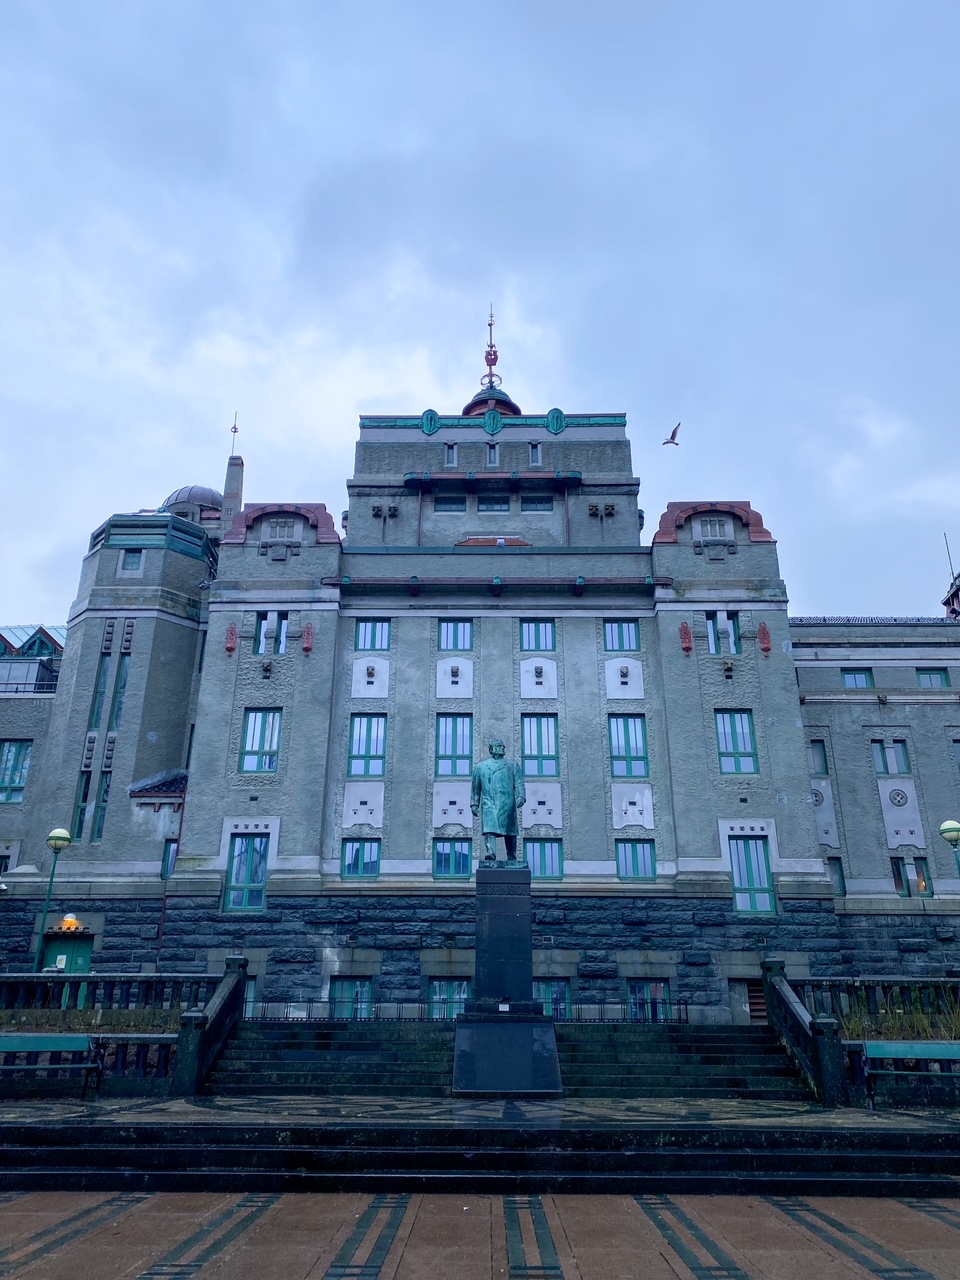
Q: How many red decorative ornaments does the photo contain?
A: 4